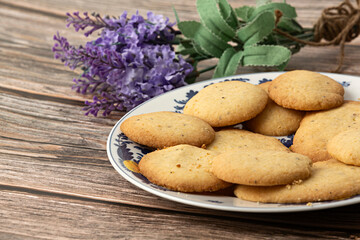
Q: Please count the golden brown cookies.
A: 10